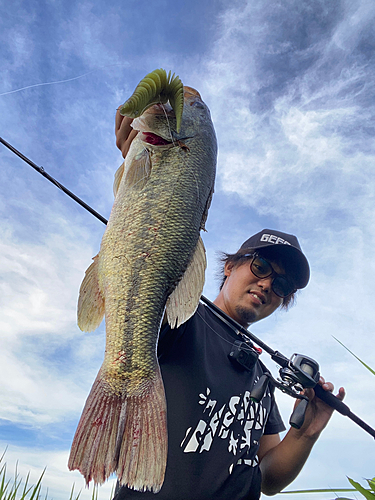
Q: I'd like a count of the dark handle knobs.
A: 2